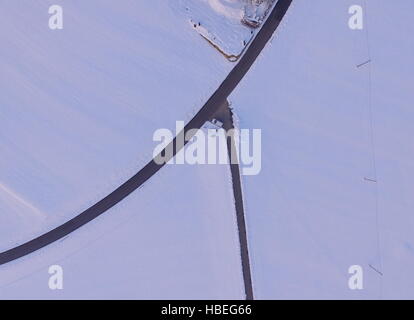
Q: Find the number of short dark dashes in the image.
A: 3